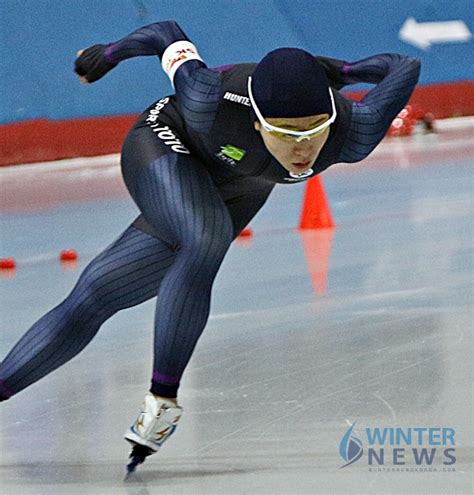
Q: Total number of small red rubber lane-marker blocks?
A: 3